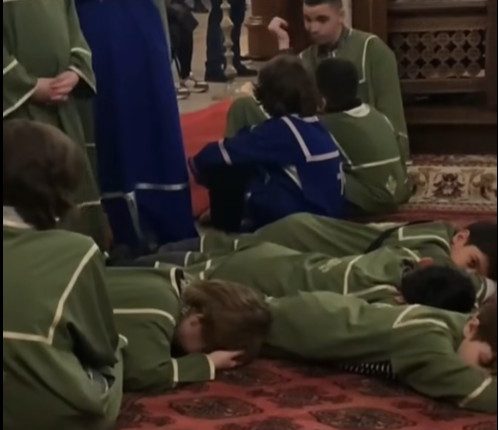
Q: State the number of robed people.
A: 10